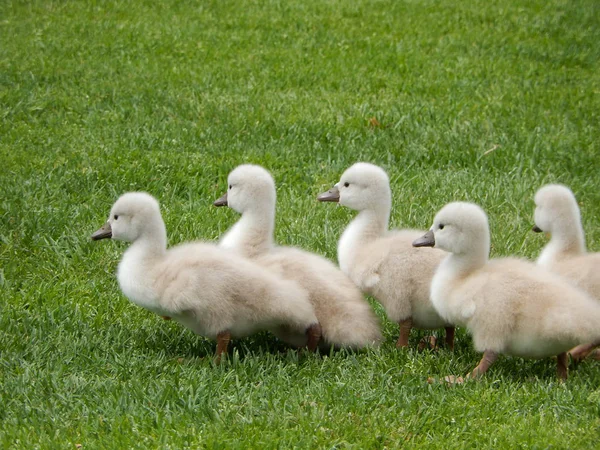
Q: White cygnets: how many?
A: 5